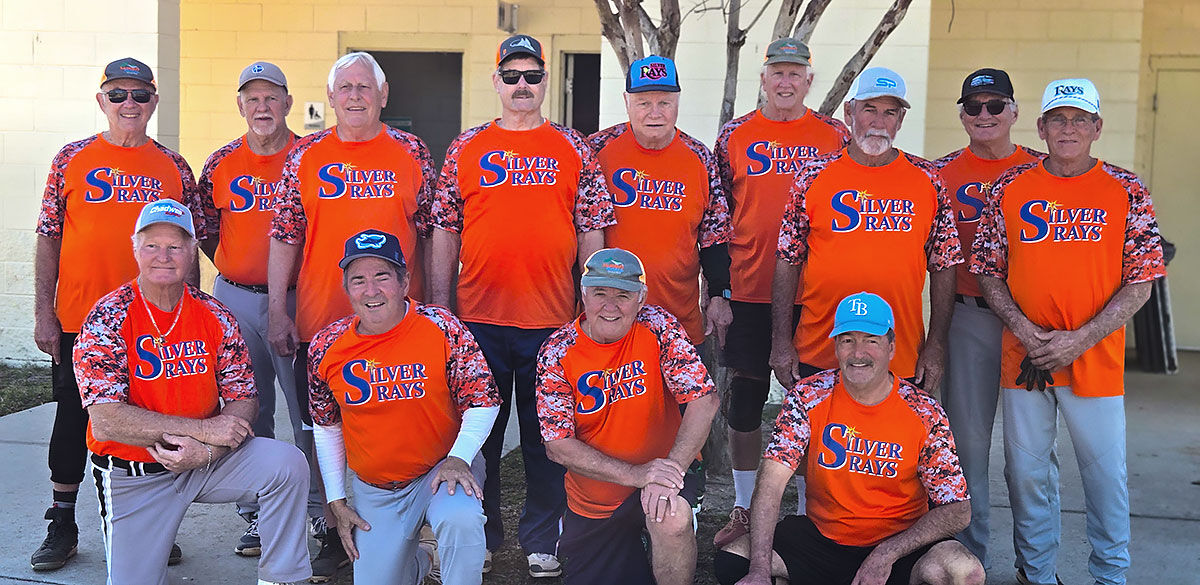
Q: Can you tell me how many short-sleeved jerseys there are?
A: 13